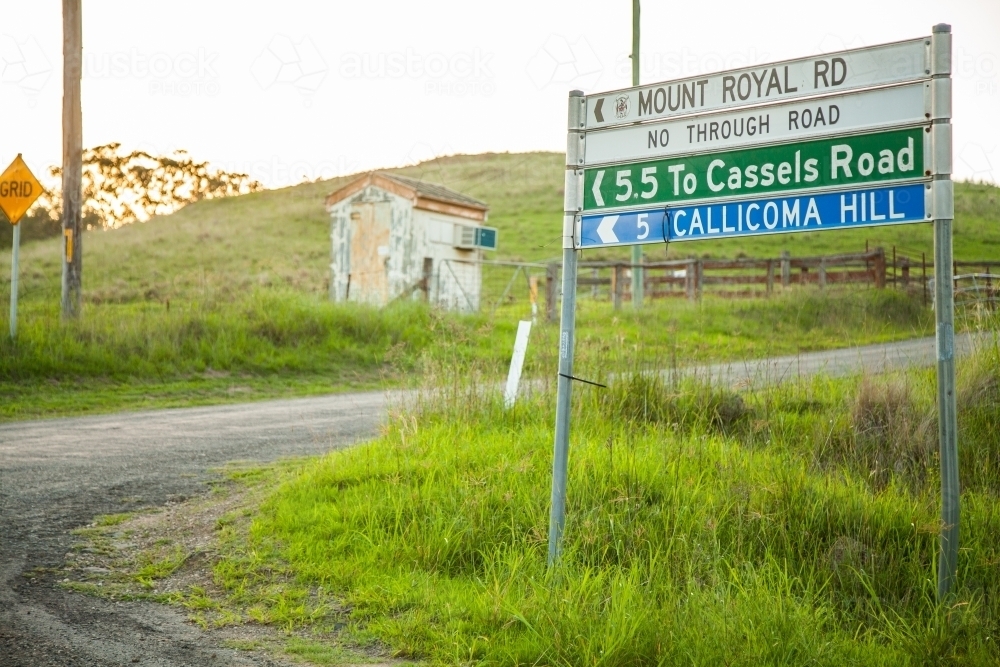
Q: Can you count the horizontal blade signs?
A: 4